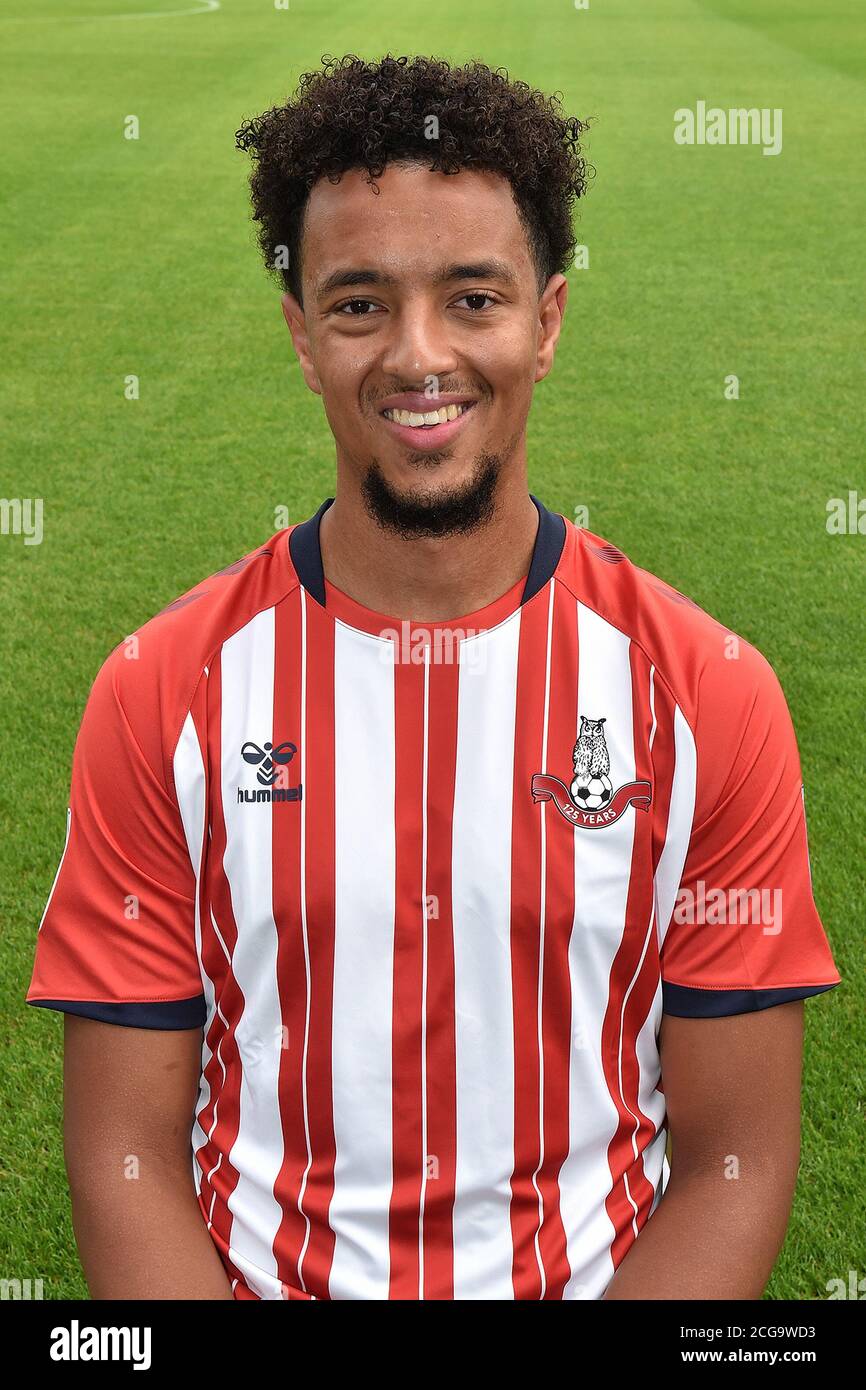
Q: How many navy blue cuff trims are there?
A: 2